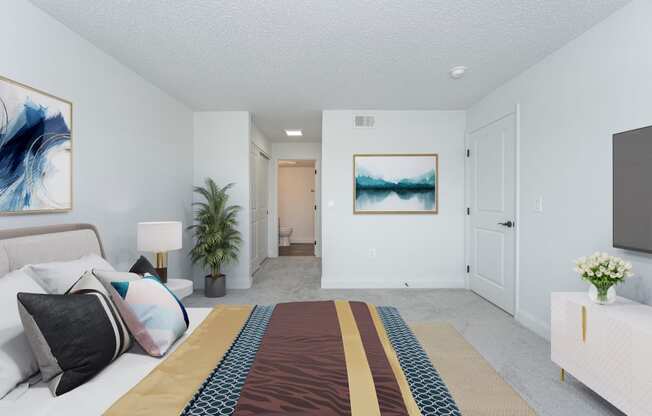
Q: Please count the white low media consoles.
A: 1